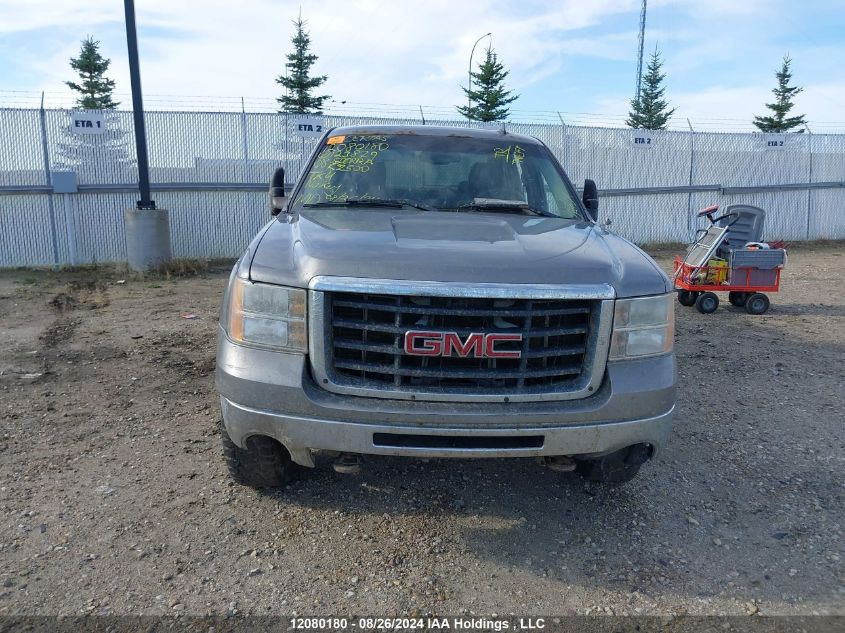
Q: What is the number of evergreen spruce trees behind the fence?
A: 5